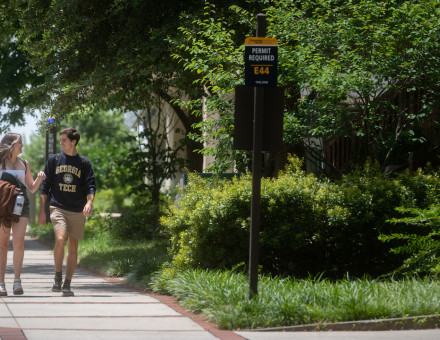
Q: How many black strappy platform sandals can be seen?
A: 2